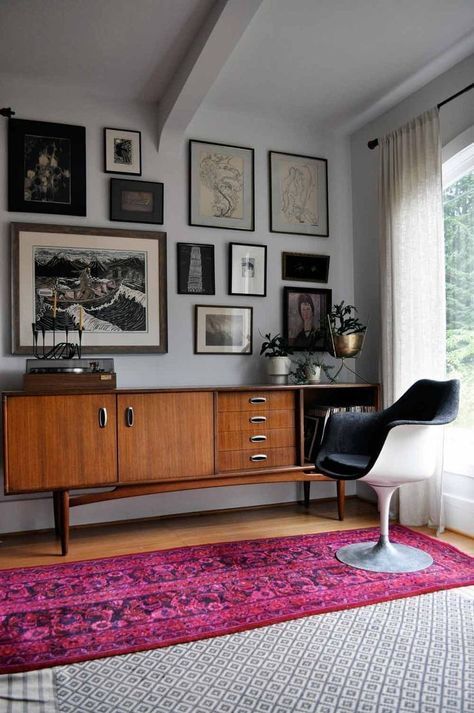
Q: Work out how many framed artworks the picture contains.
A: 11